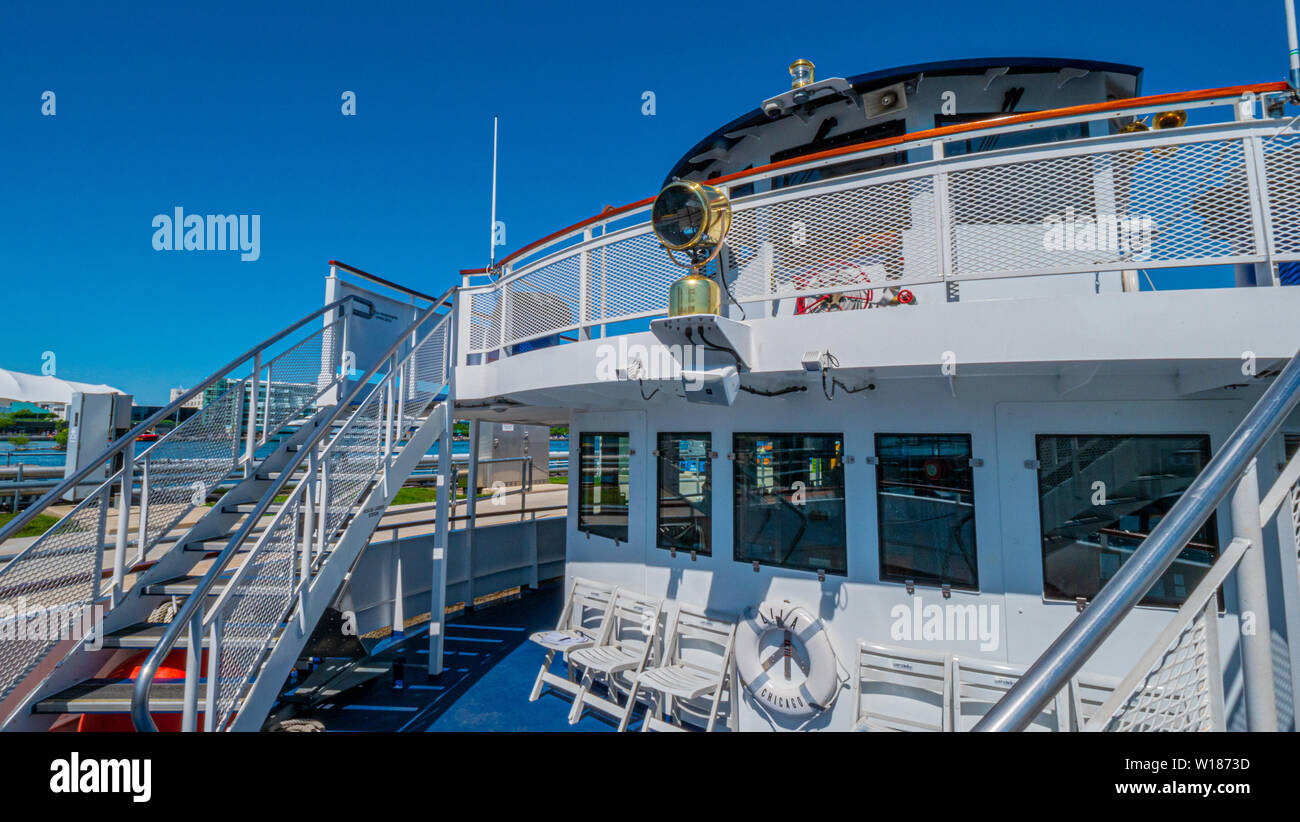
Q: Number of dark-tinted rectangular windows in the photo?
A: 5